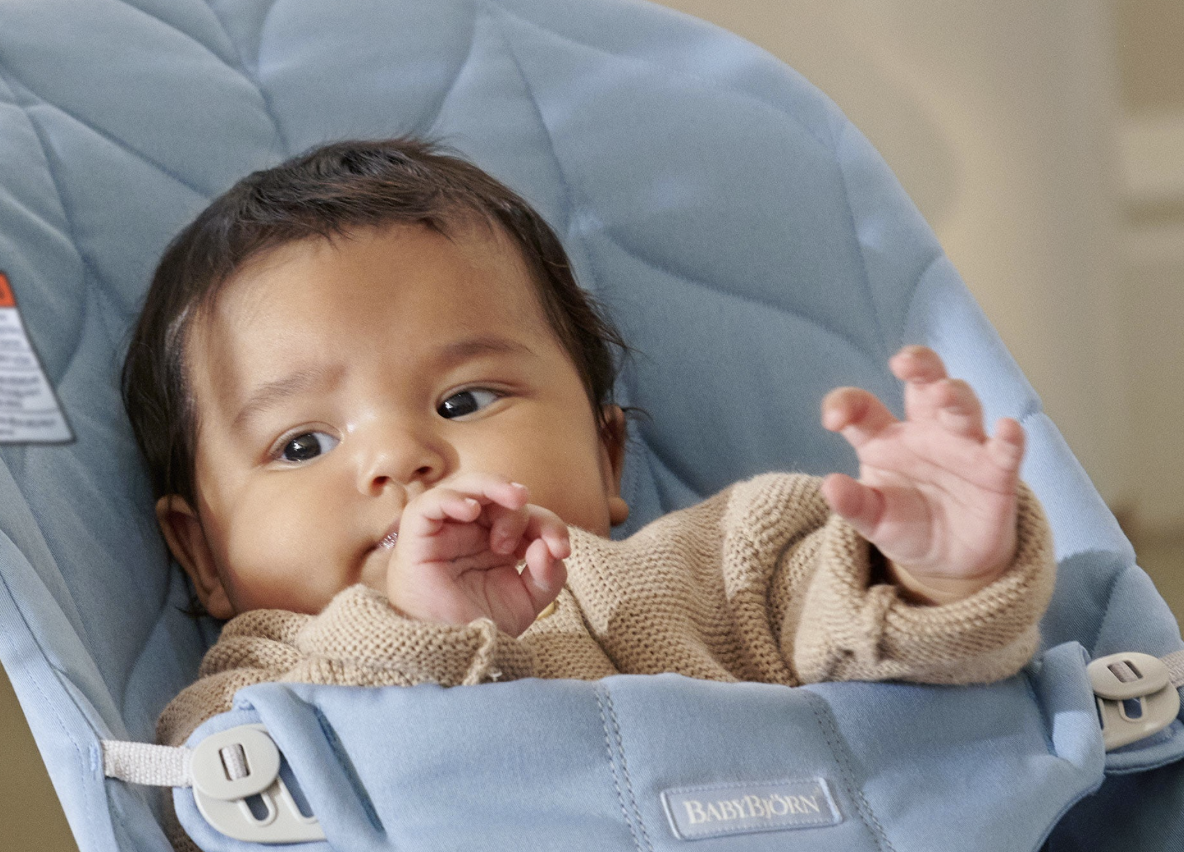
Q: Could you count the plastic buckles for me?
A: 2